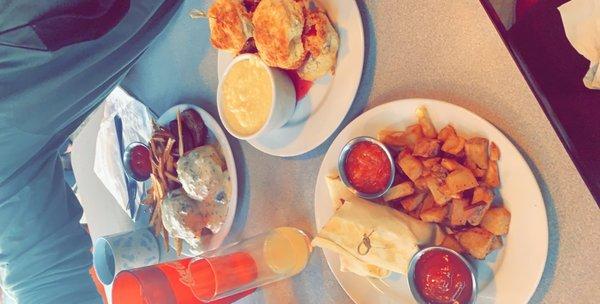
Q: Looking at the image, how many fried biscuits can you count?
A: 3